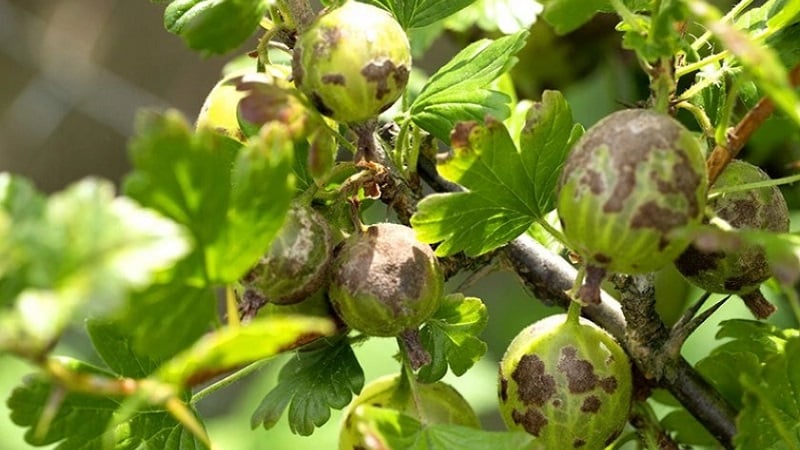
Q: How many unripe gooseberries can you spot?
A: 8